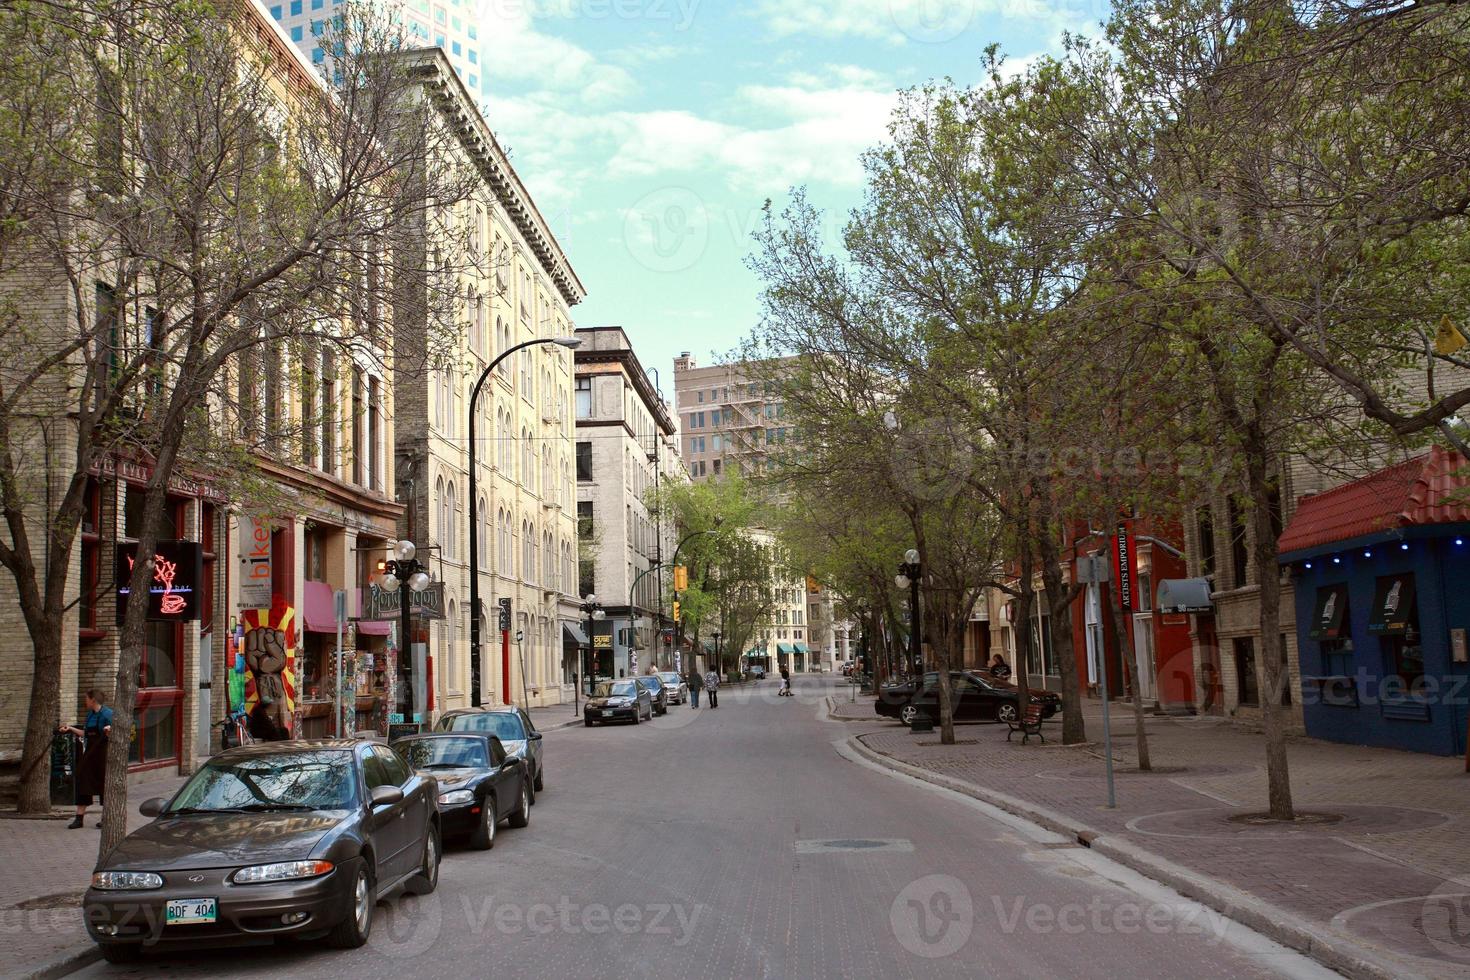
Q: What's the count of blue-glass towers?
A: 1